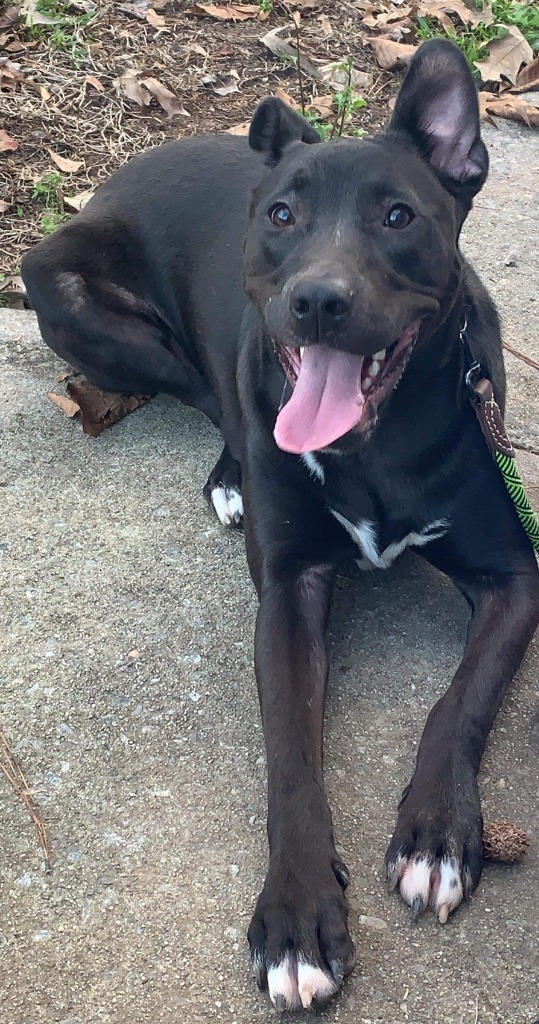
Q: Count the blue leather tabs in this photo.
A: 0